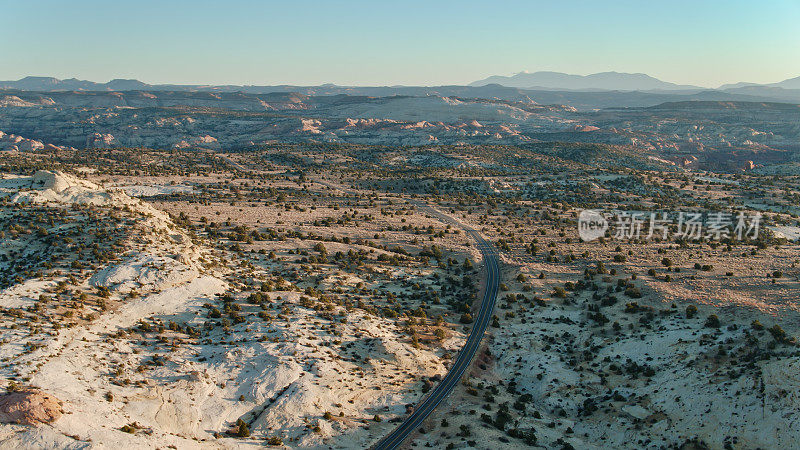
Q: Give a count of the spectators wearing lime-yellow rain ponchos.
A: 0